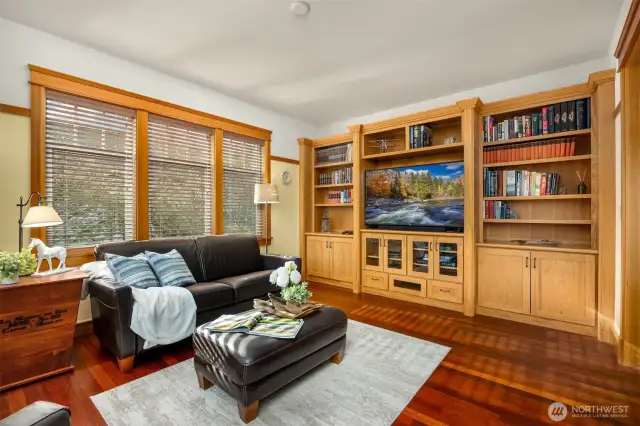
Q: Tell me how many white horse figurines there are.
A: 1